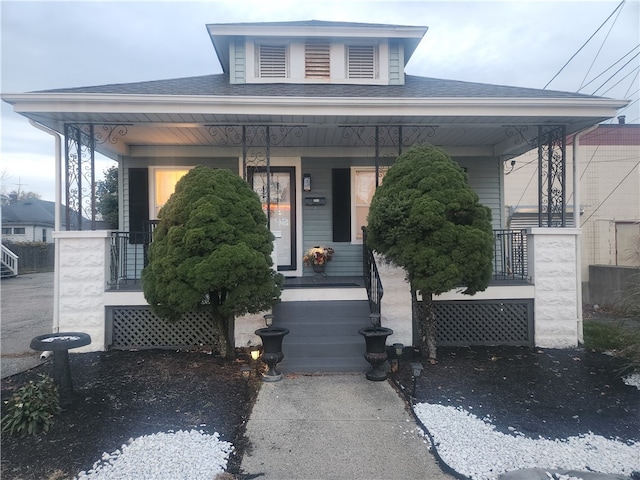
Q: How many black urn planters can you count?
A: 2